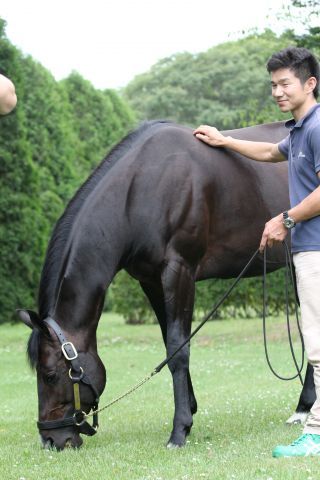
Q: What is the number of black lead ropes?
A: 1